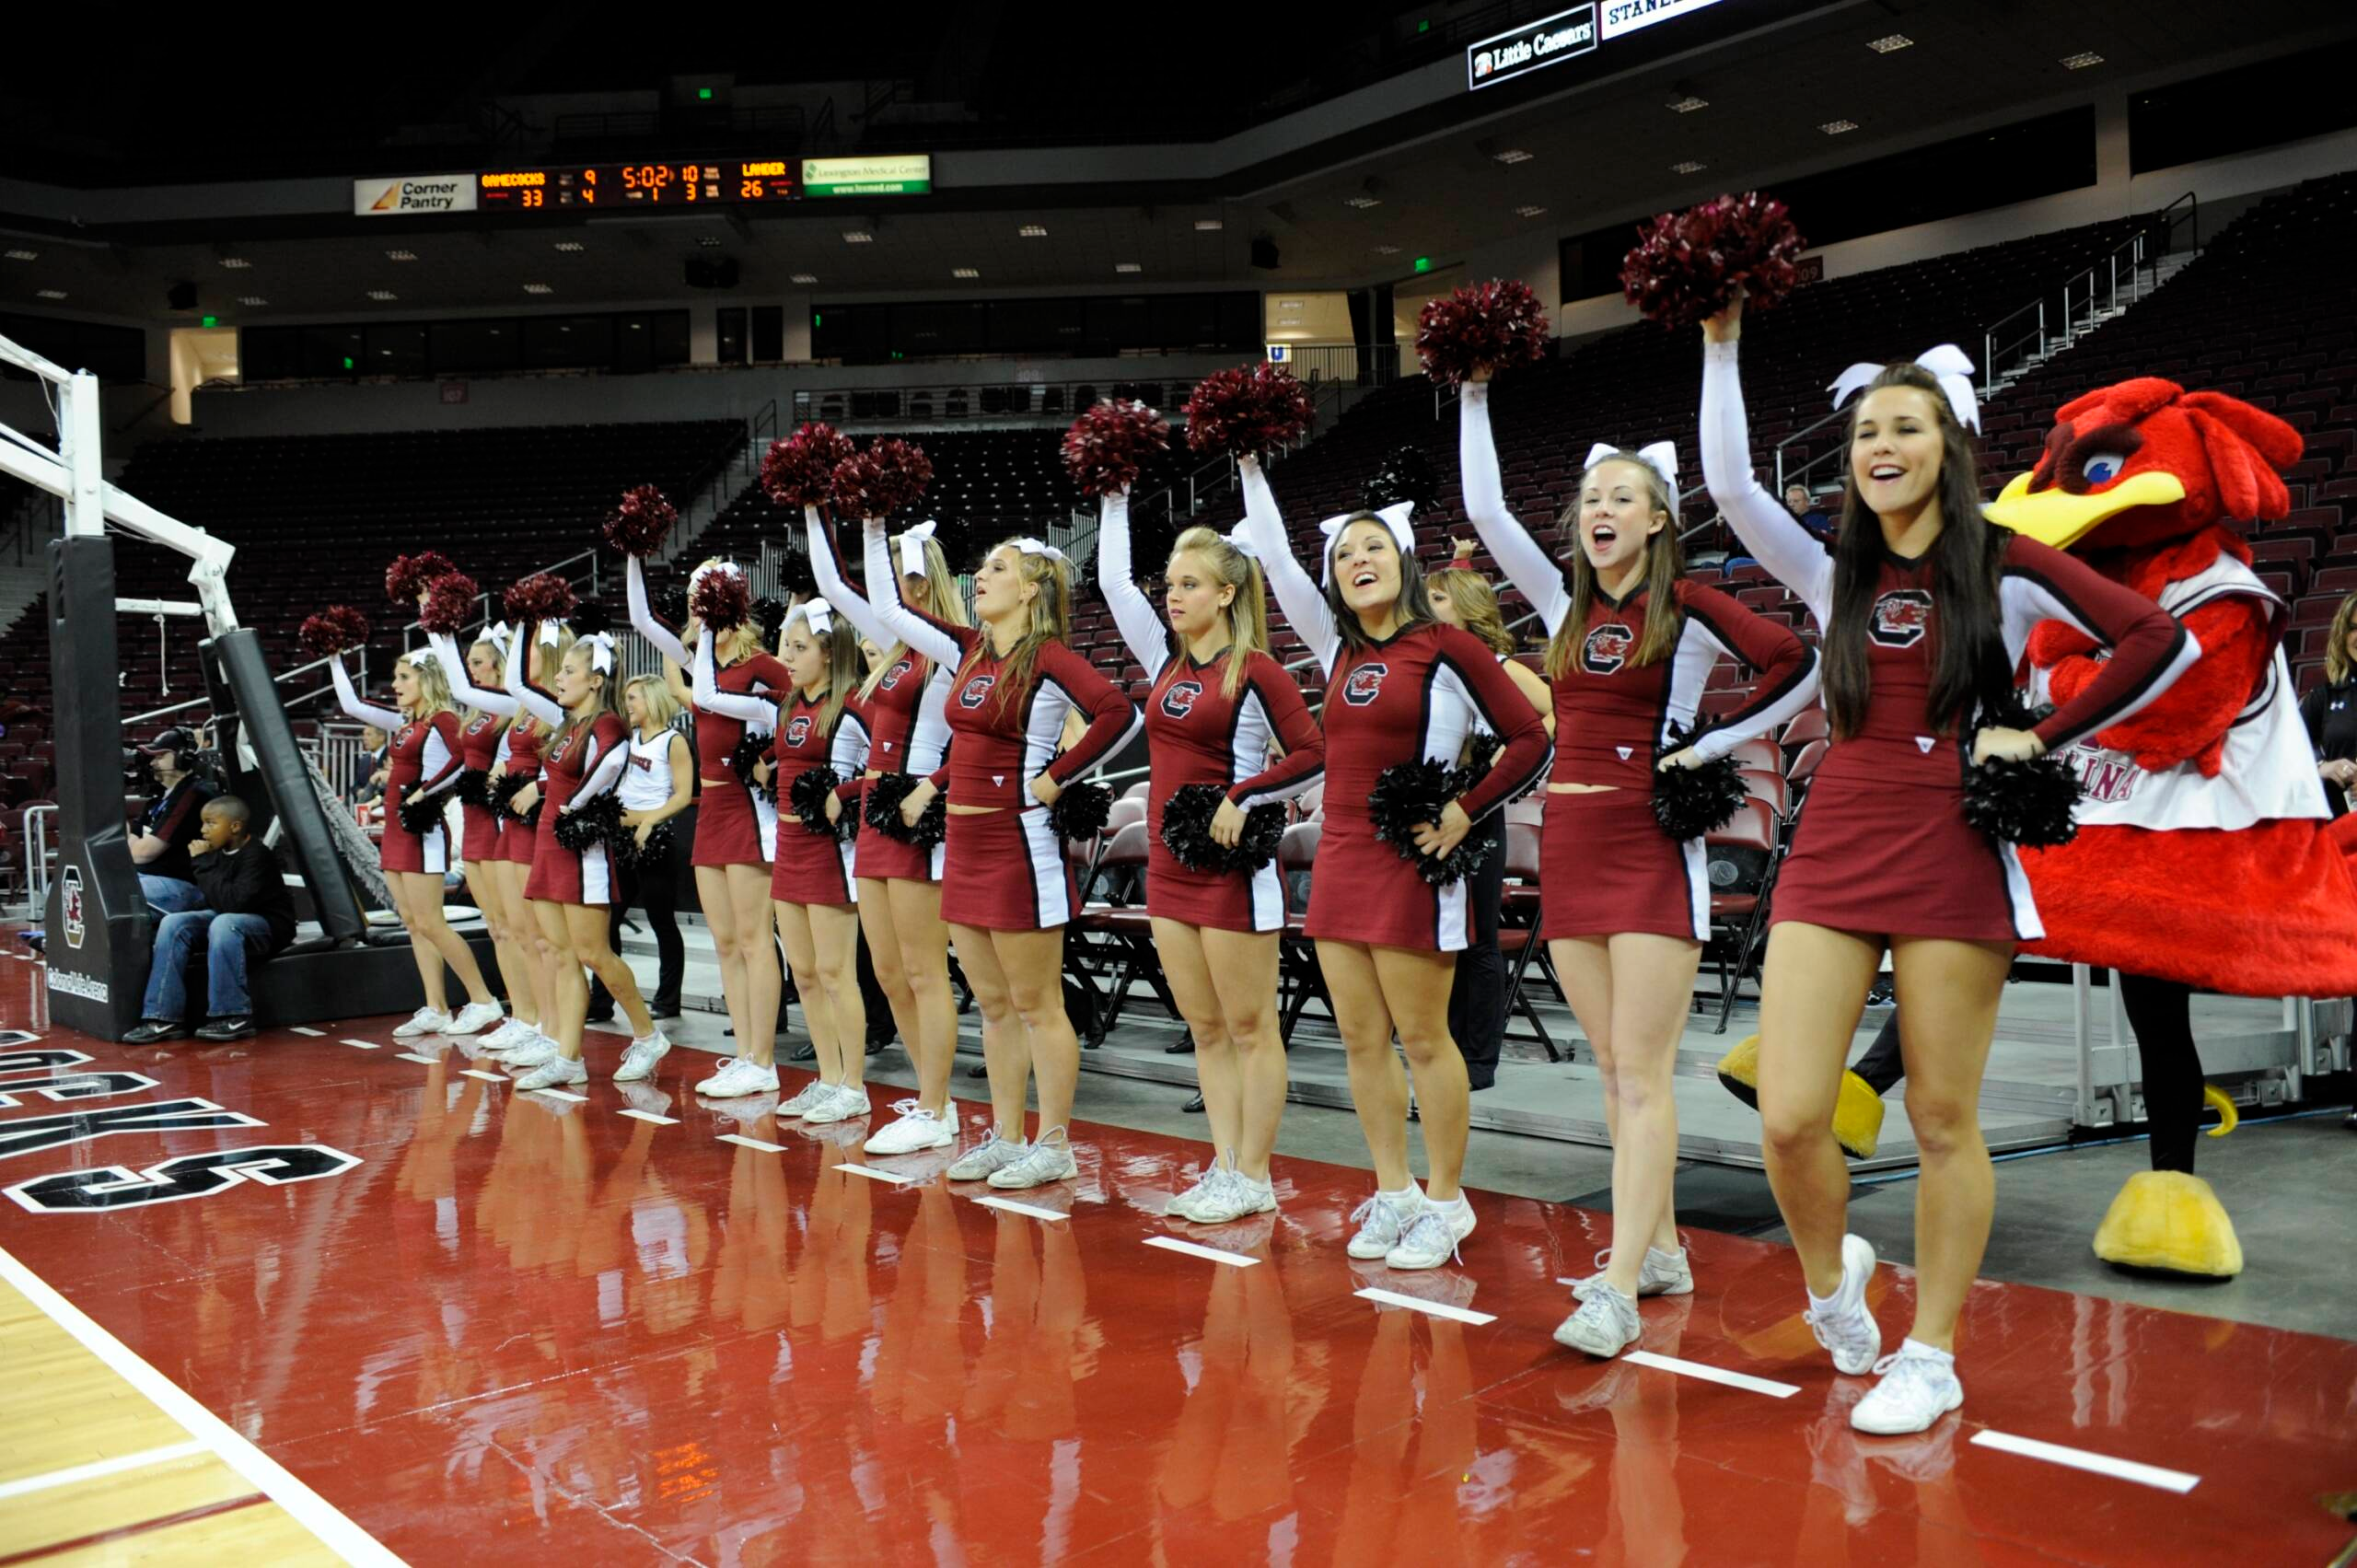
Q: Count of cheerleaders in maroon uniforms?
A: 12